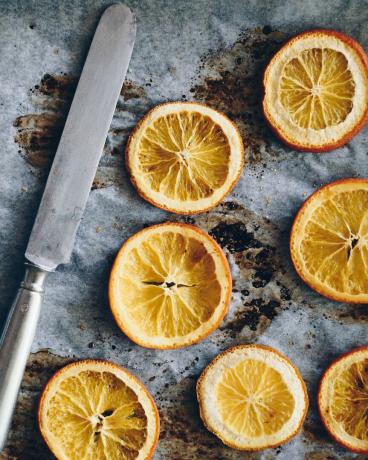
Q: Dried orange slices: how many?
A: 7